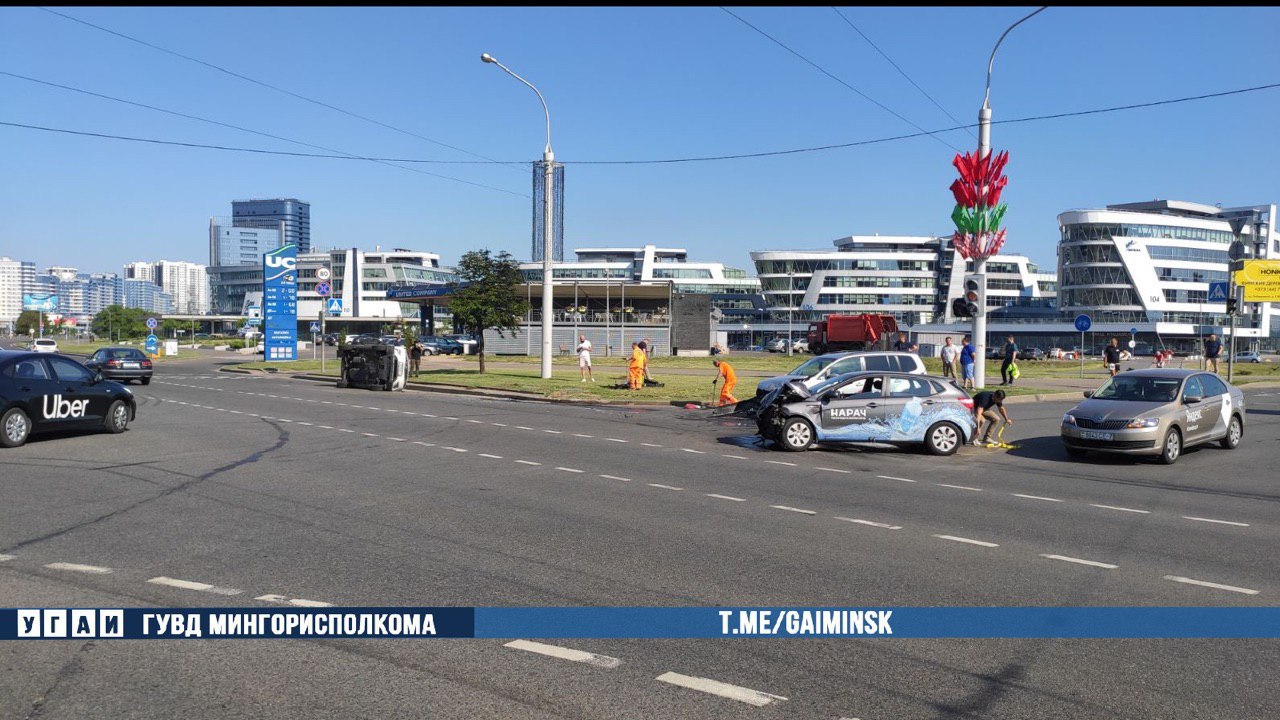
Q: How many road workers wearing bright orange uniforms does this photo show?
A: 2